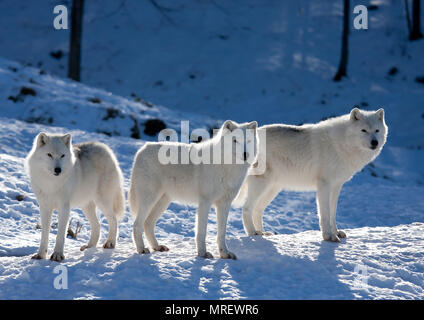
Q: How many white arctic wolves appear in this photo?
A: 3